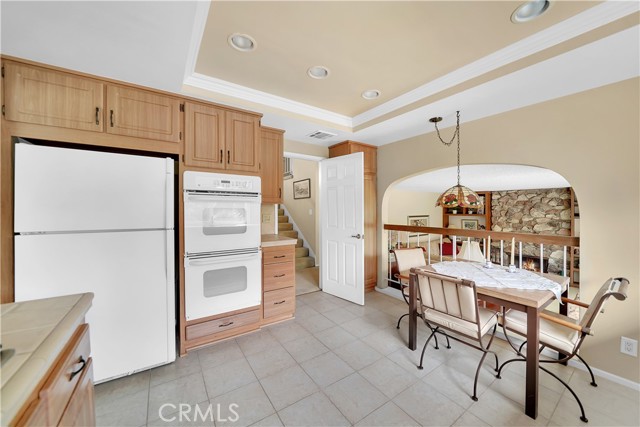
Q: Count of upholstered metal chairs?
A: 3